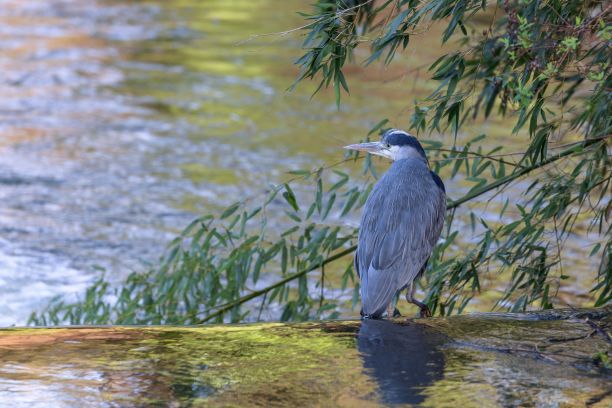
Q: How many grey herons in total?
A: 1